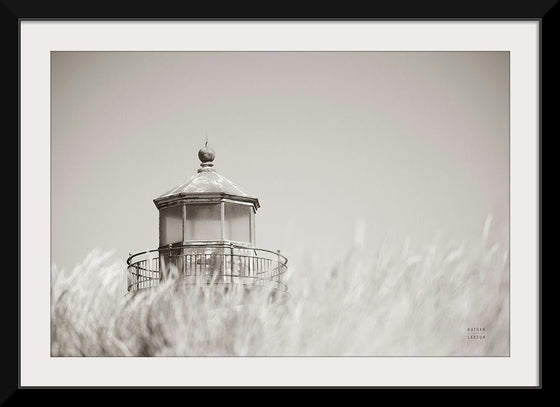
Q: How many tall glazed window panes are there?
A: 3